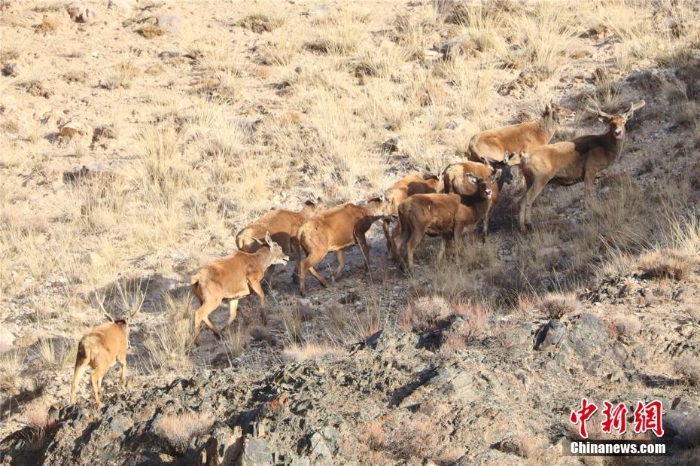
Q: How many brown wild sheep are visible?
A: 9